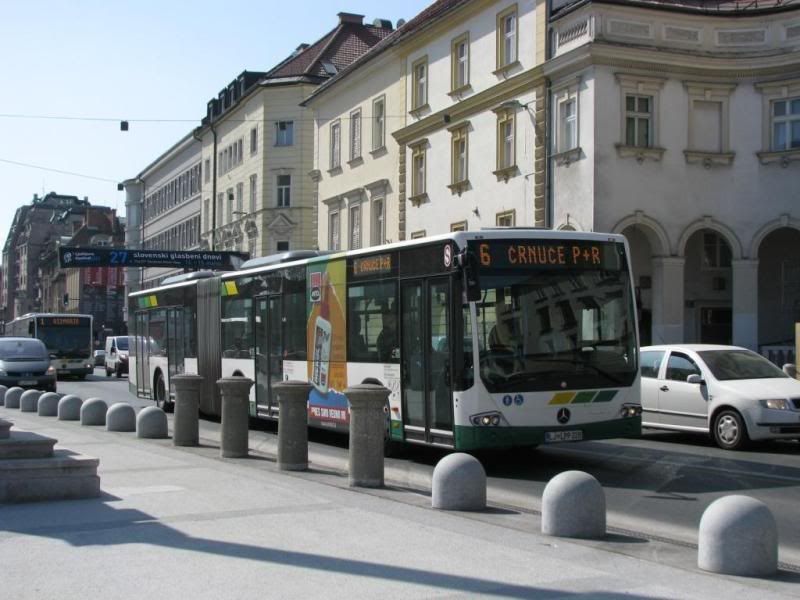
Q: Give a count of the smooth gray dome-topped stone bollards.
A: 11